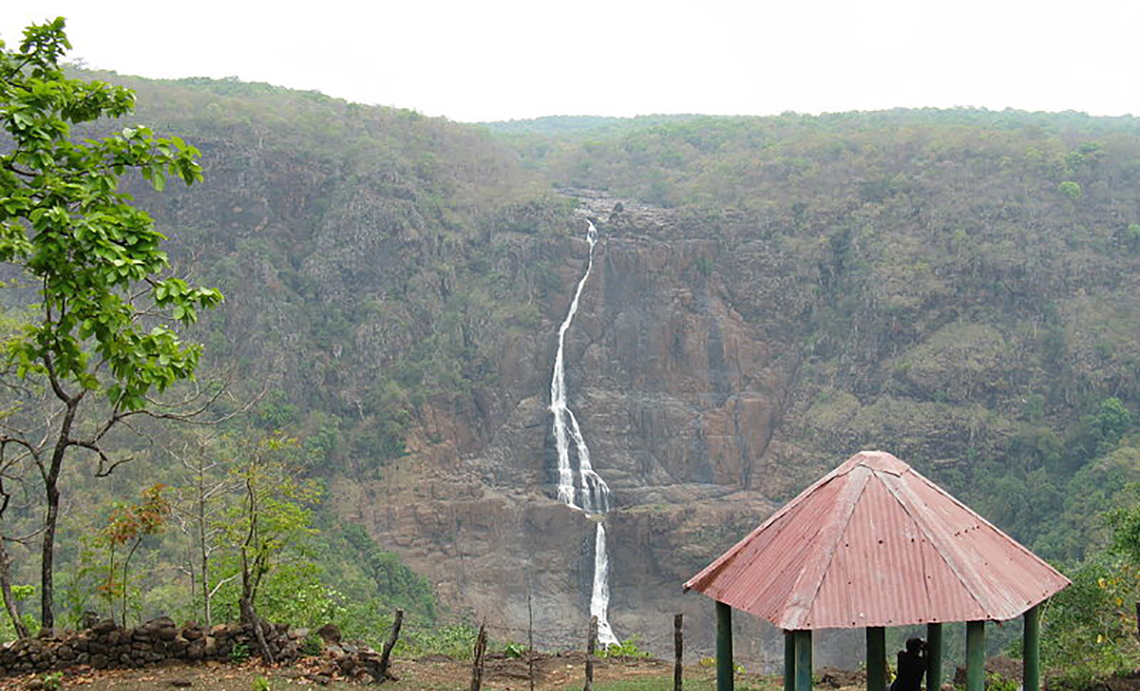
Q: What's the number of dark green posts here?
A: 7